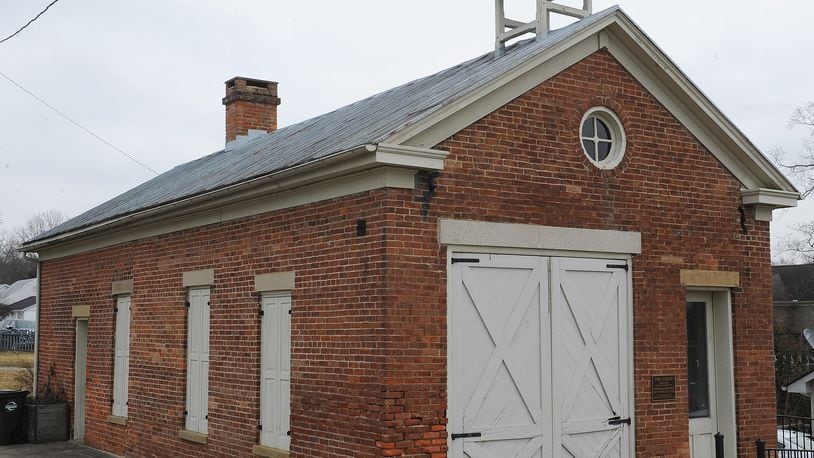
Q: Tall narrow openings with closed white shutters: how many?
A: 3